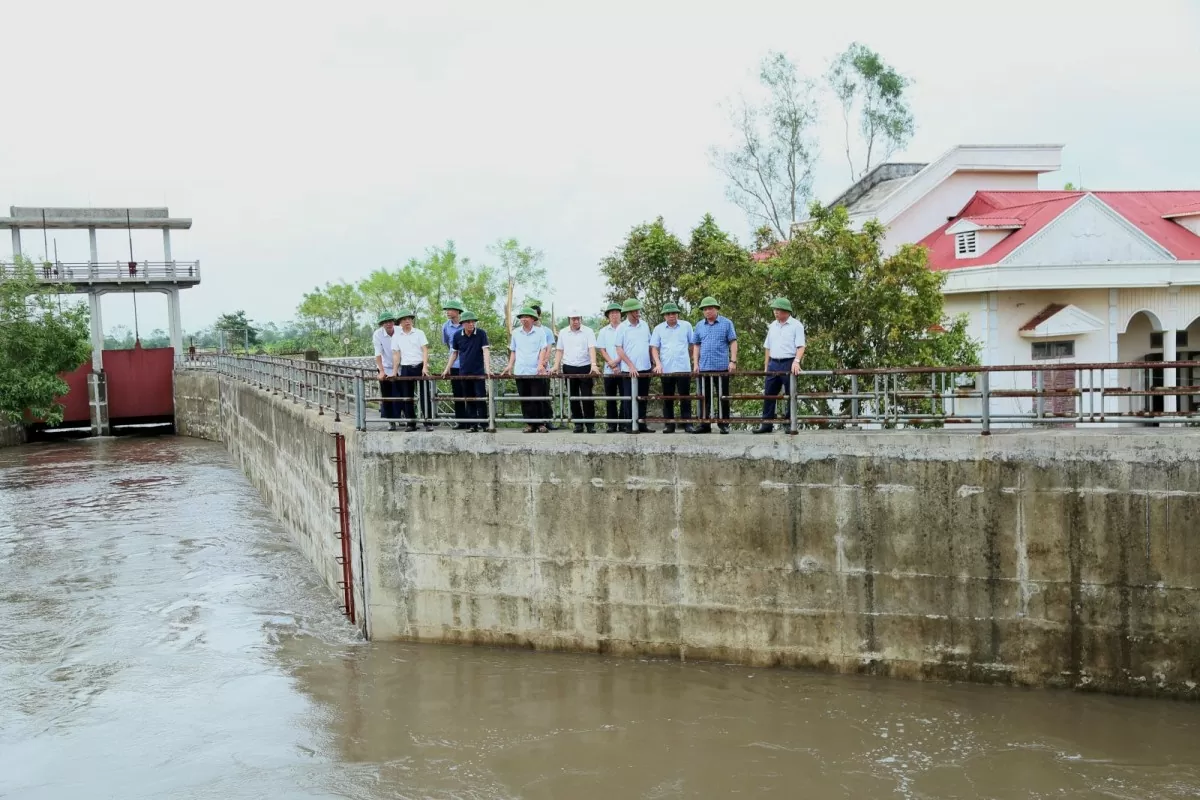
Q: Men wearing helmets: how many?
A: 11